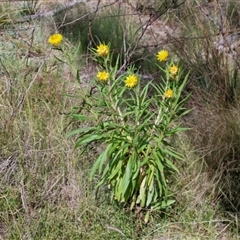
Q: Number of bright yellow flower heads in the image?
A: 7